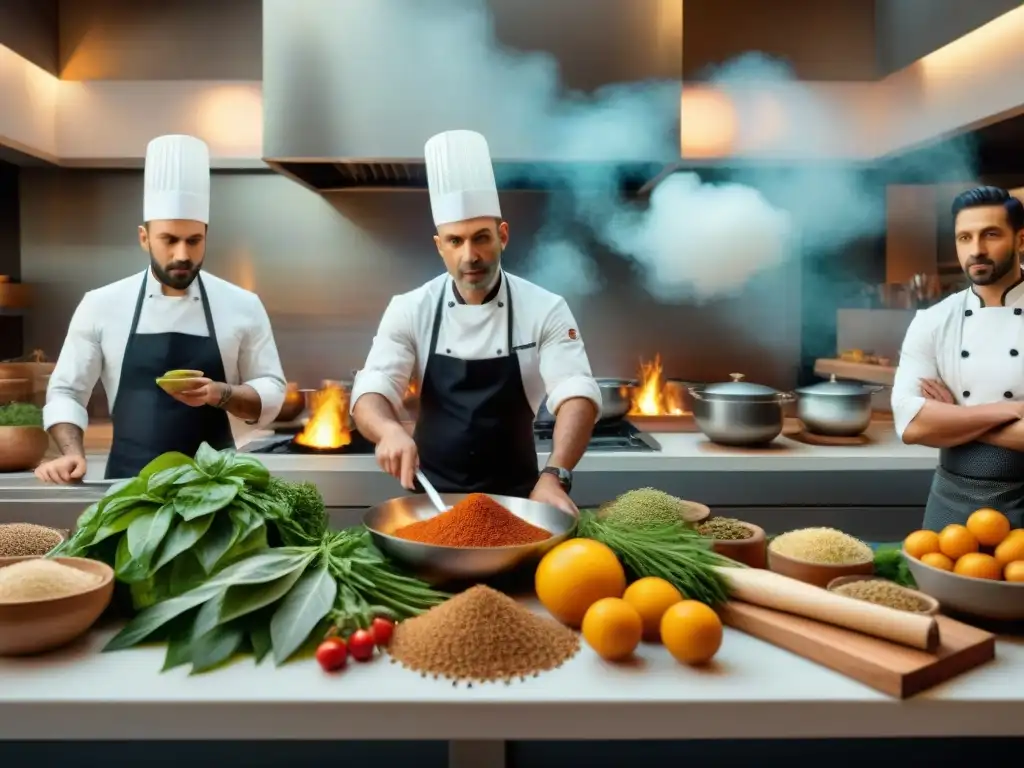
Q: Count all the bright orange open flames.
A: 2